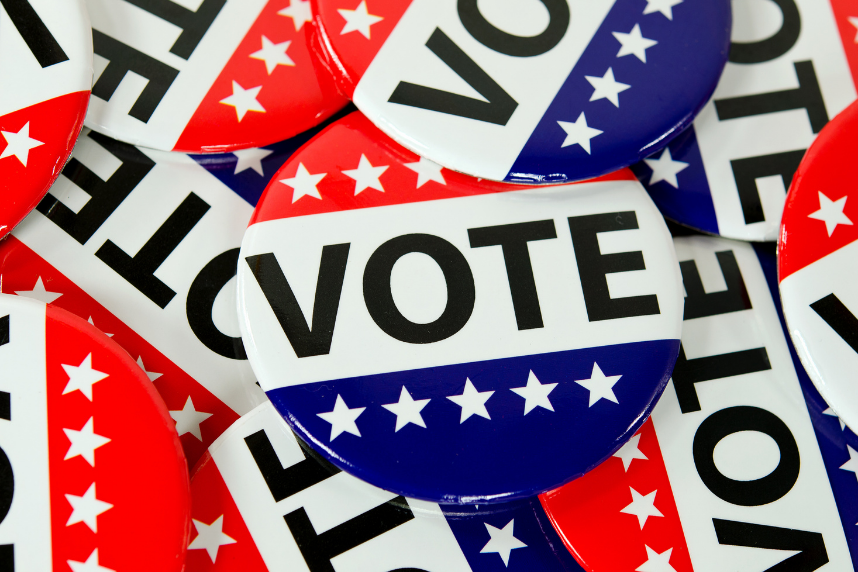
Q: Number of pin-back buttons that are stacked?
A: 10